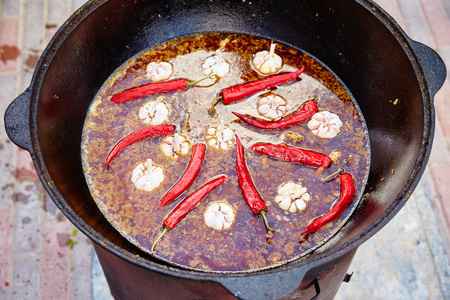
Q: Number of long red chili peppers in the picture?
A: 9